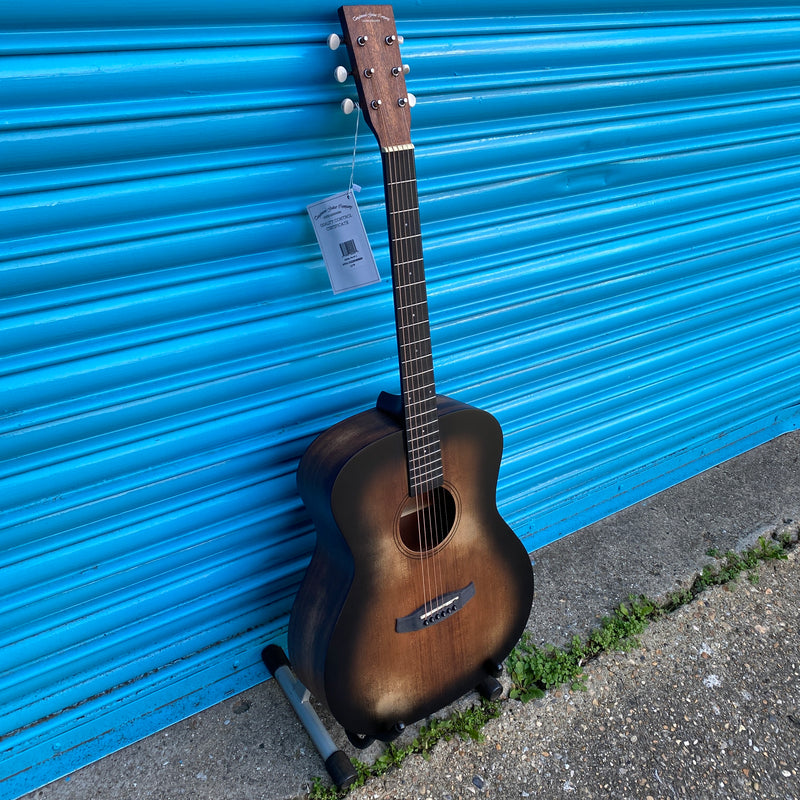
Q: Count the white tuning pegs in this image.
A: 6